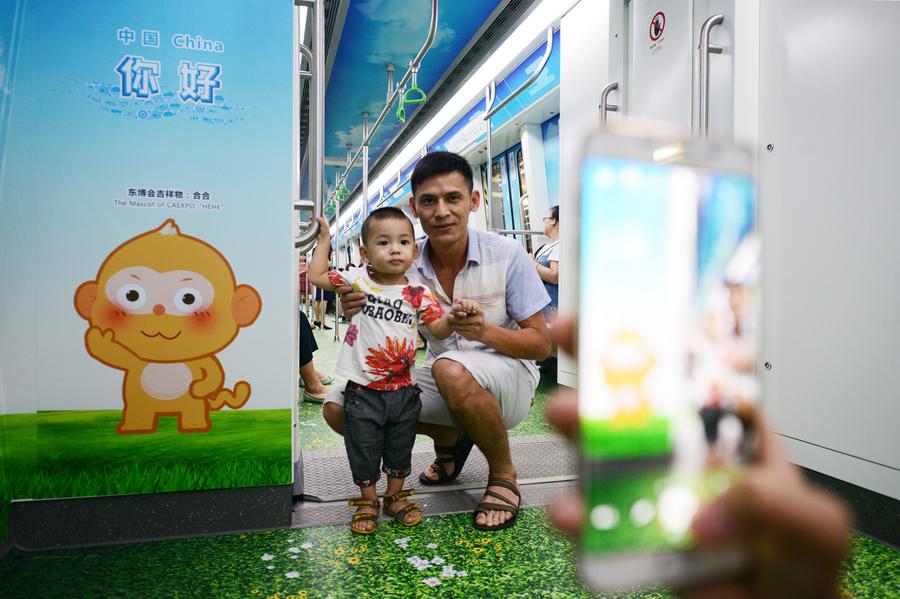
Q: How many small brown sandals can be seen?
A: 2